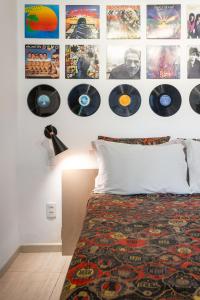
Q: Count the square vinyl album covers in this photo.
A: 10